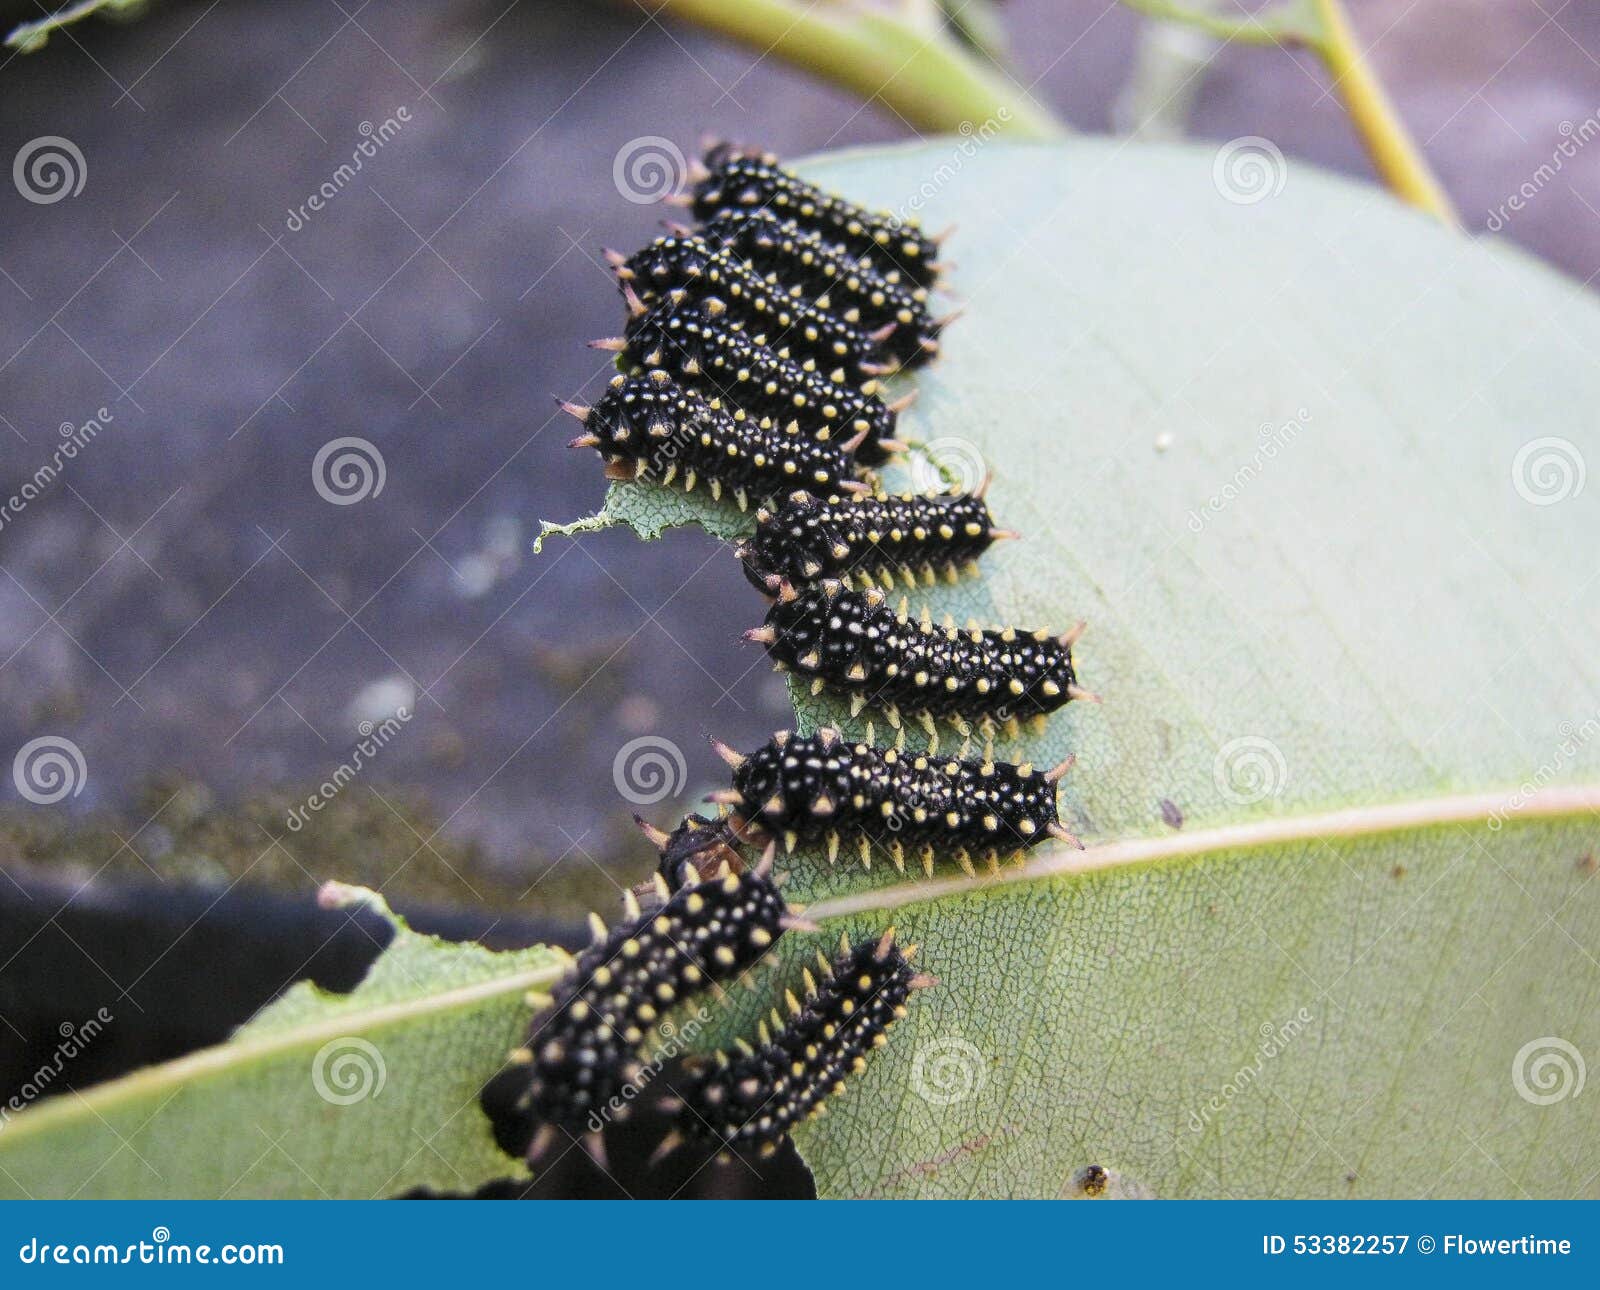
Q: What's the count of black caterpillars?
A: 11